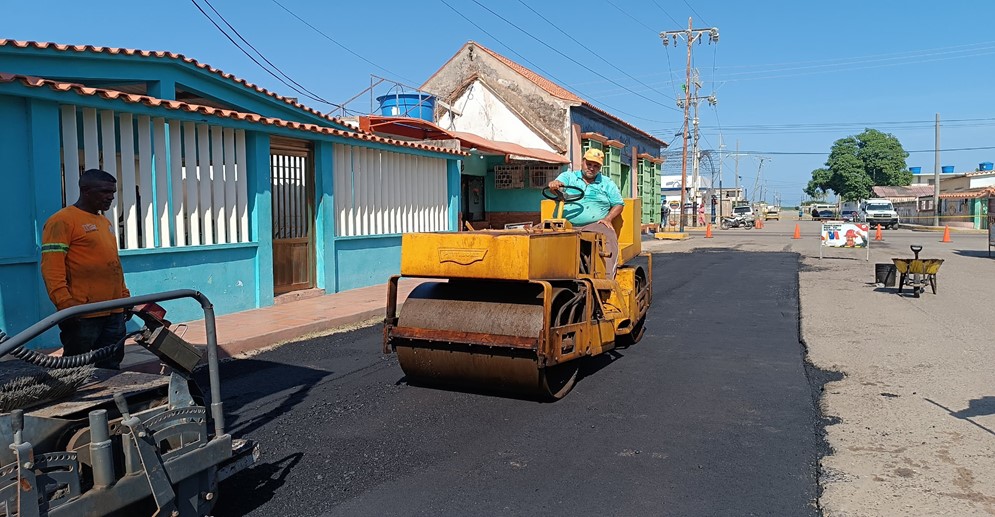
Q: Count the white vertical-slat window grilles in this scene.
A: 2